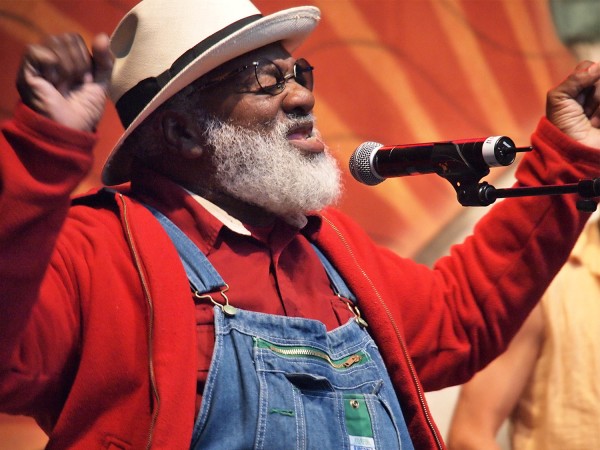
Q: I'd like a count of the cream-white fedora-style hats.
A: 1